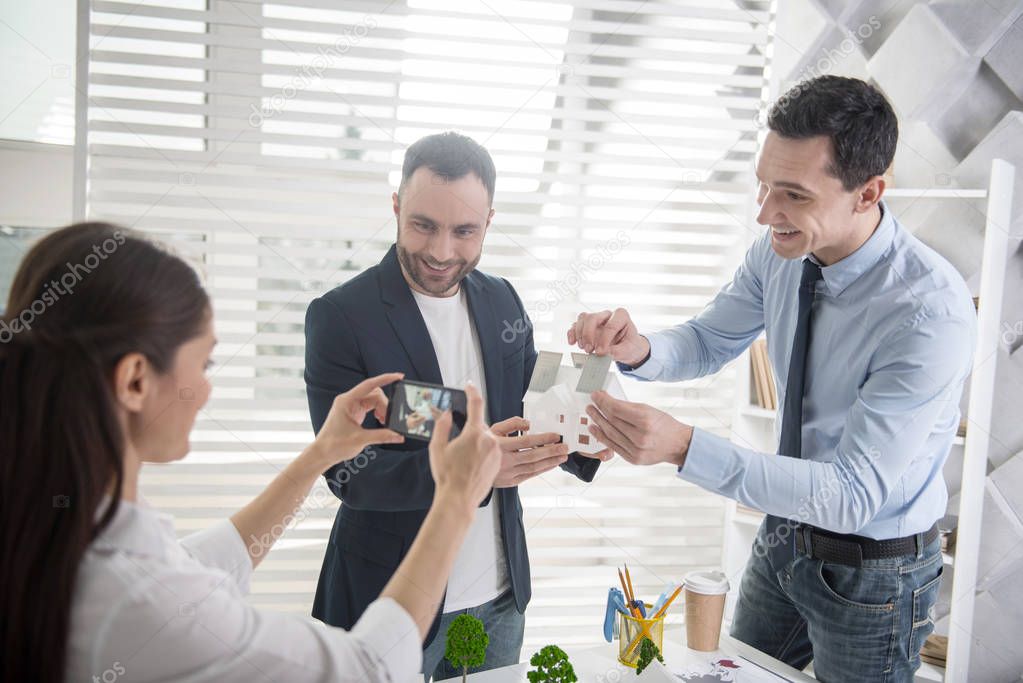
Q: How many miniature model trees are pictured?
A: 3